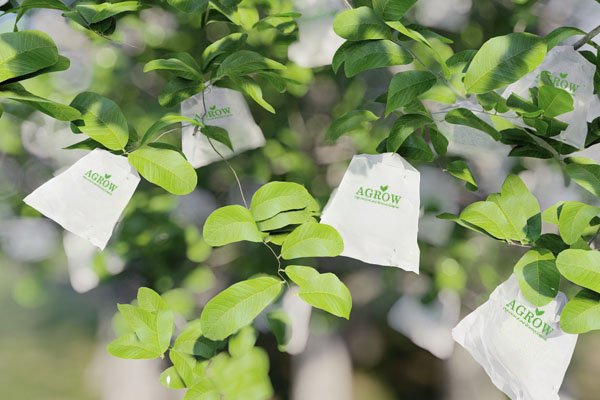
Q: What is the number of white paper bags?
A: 5